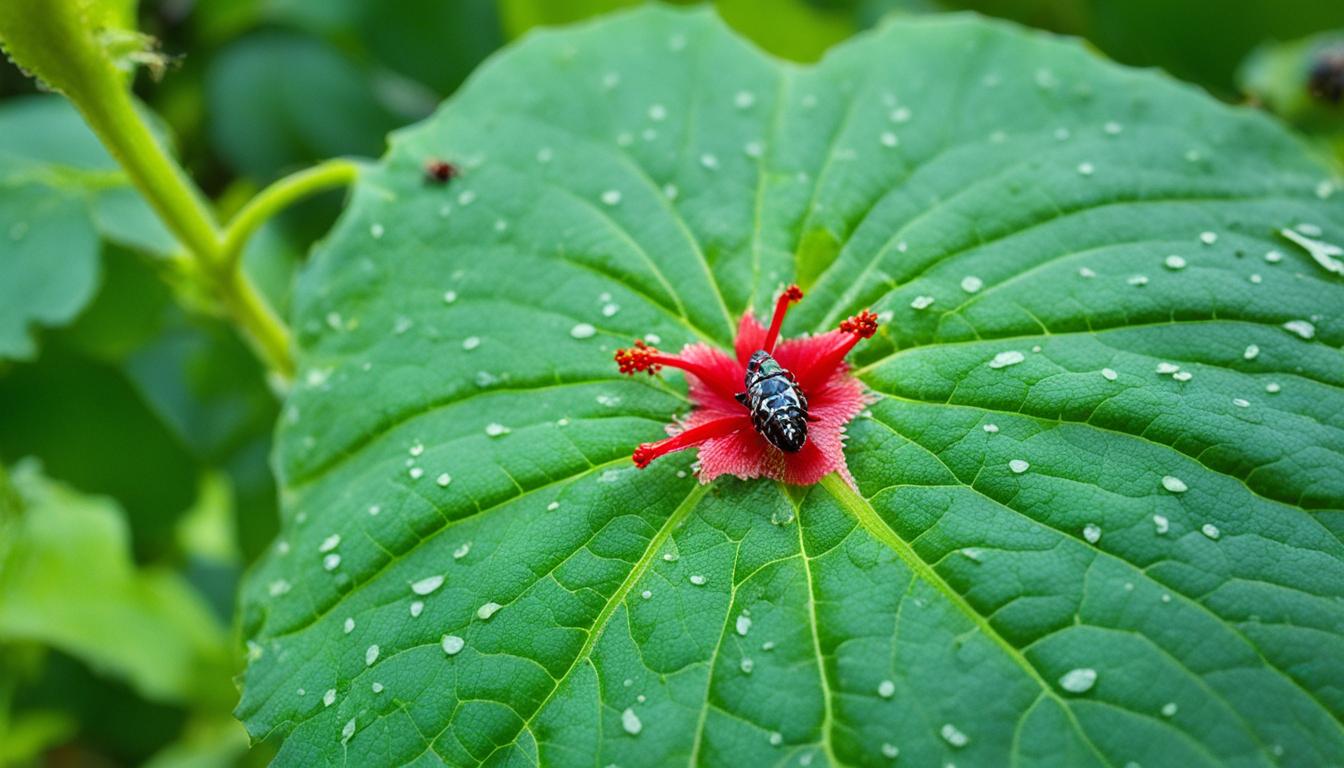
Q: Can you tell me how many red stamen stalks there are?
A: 4